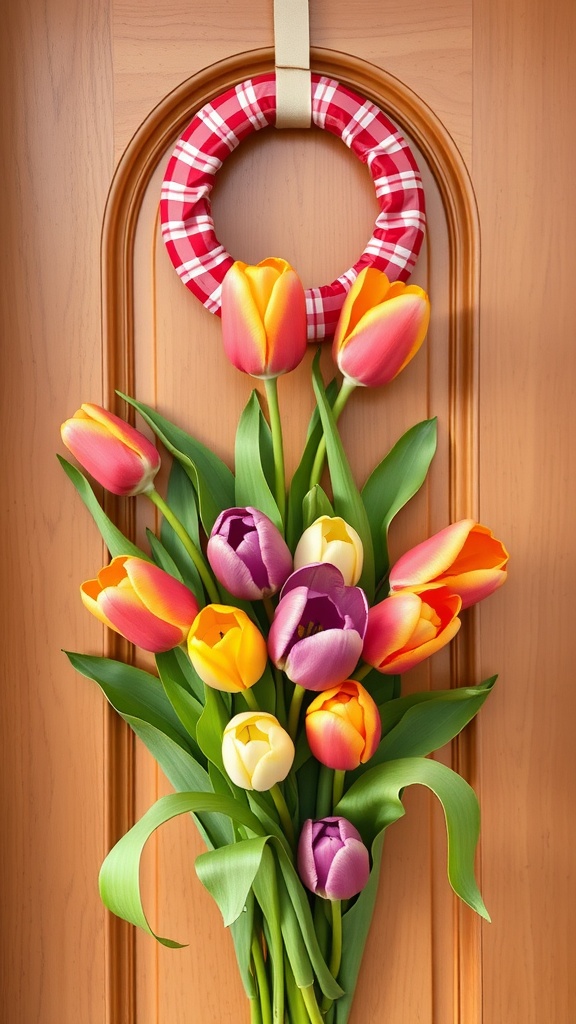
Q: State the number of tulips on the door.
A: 13